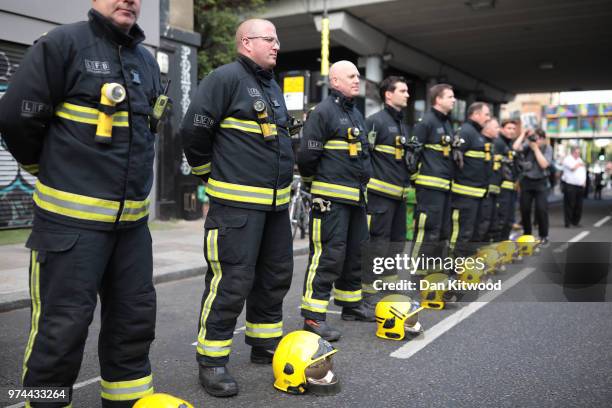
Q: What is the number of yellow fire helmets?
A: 8